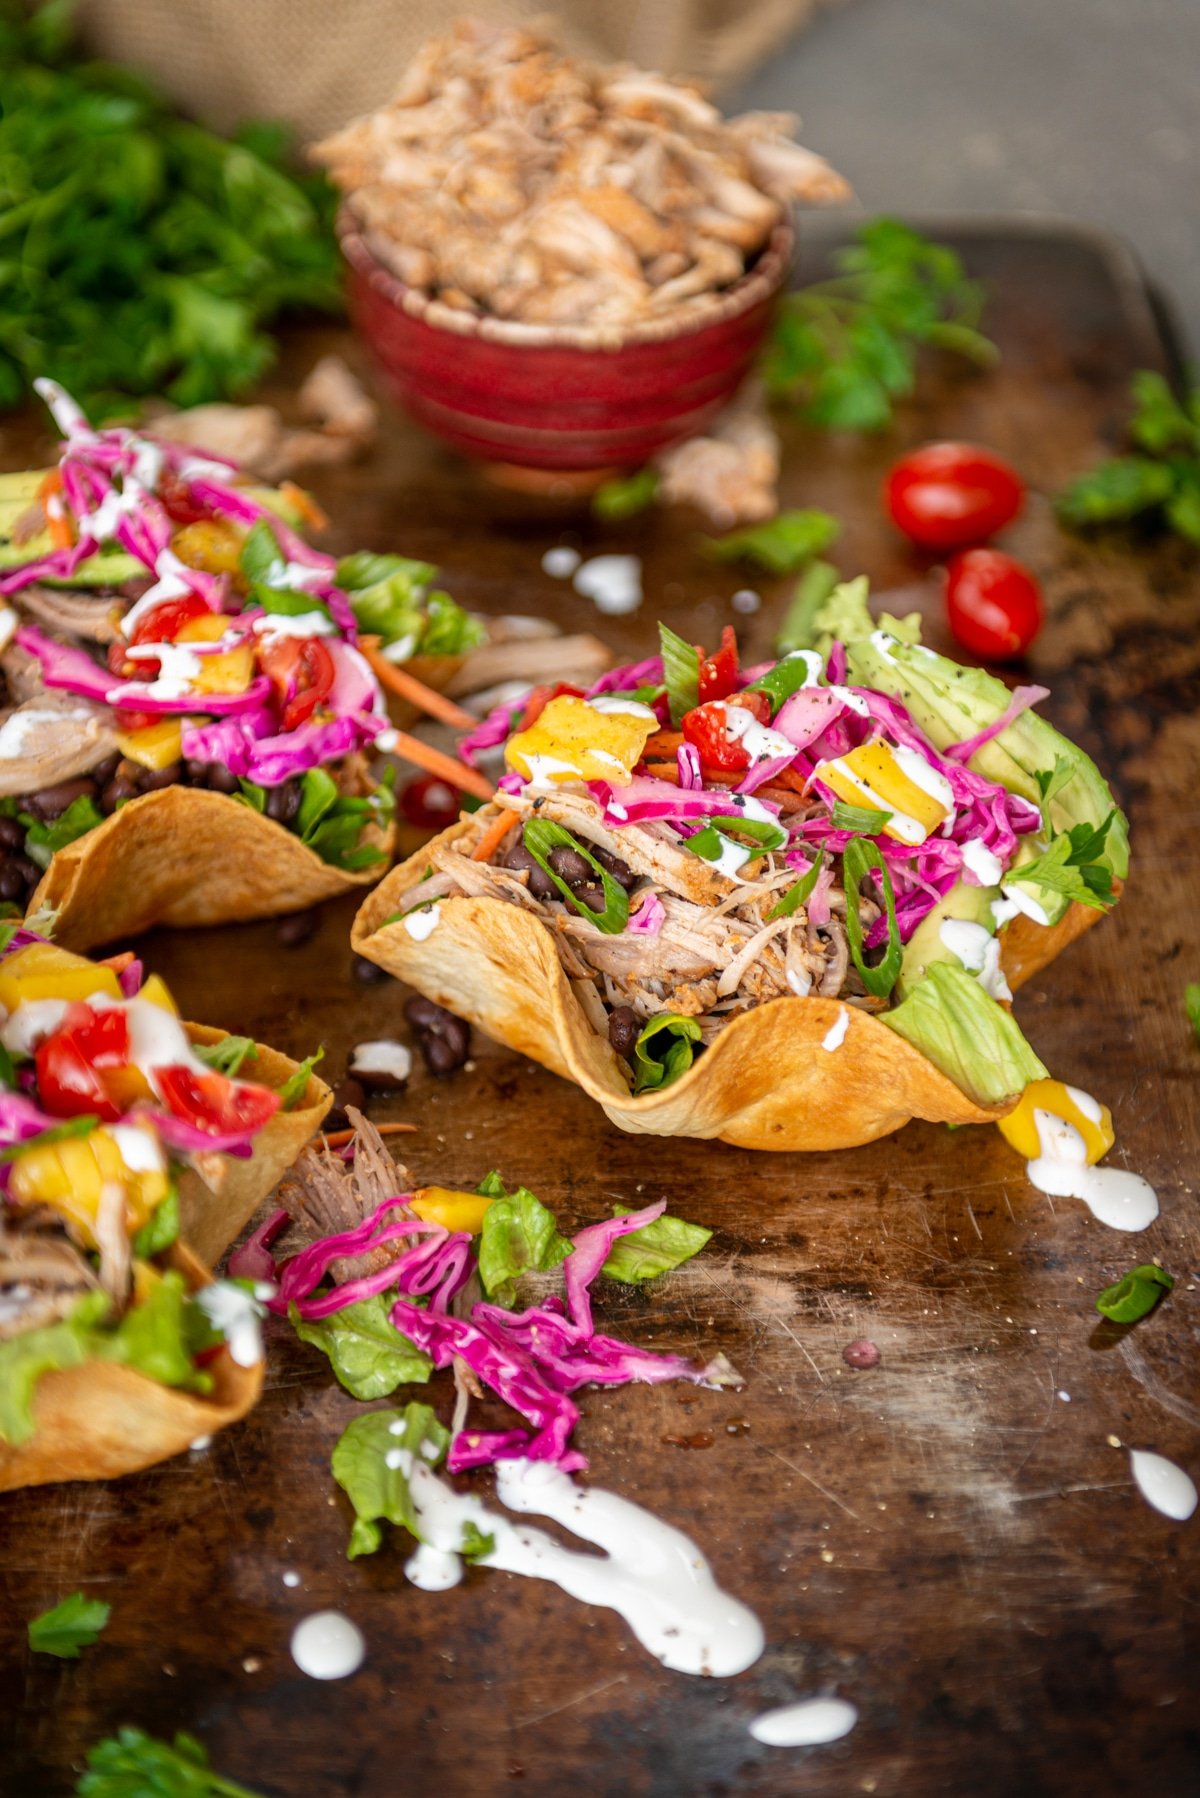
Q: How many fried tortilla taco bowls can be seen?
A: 3